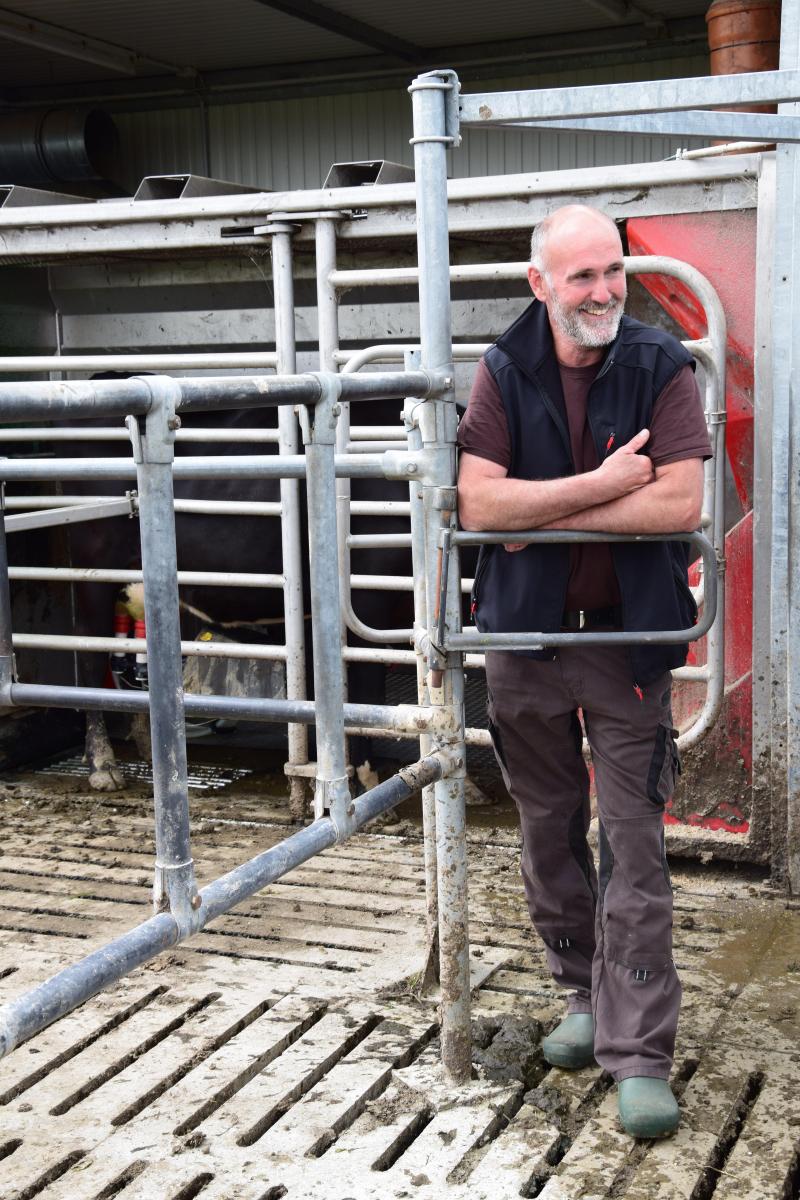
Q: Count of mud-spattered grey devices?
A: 1